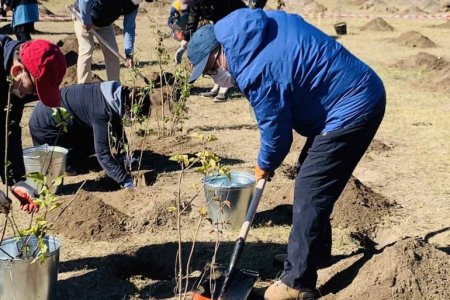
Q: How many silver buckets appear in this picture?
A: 3